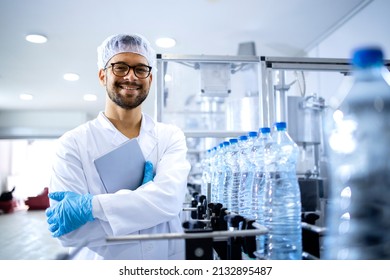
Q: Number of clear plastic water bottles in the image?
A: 10